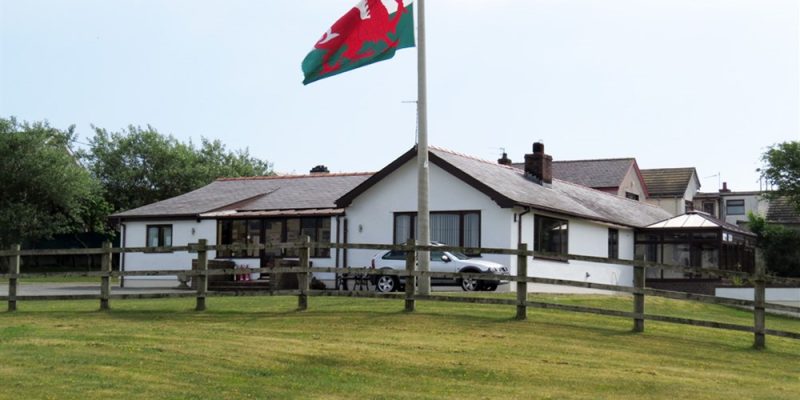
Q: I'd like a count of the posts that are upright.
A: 8